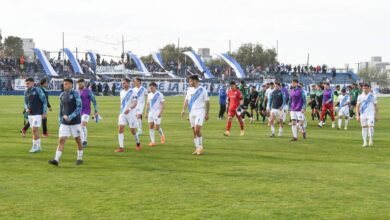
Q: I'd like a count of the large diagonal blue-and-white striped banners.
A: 7